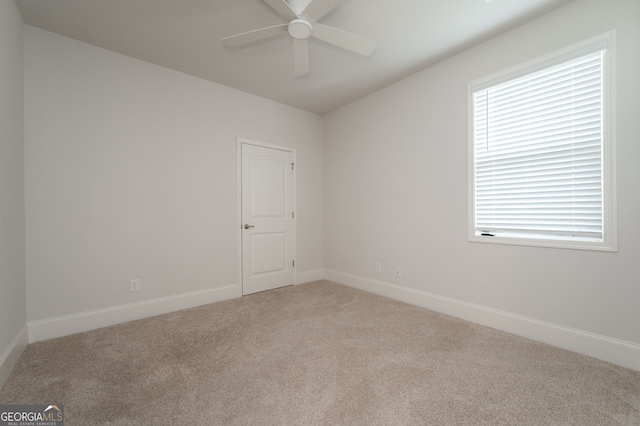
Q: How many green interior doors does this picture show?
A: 0